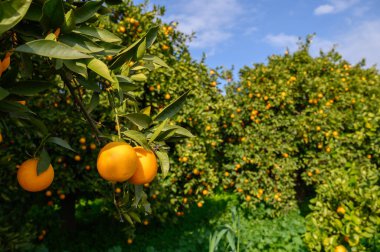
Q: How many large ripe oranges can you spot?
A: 3